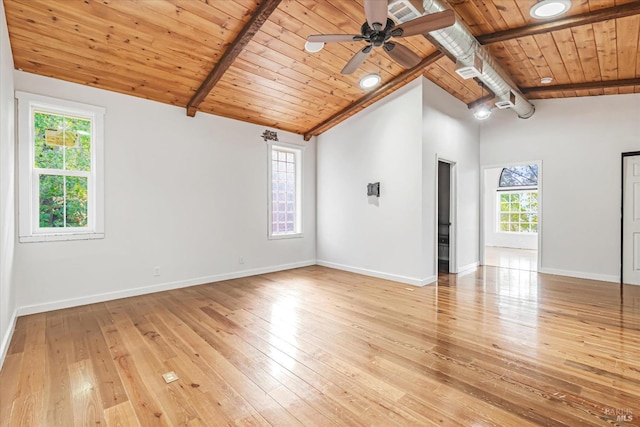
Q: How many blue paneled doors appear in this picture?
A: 0